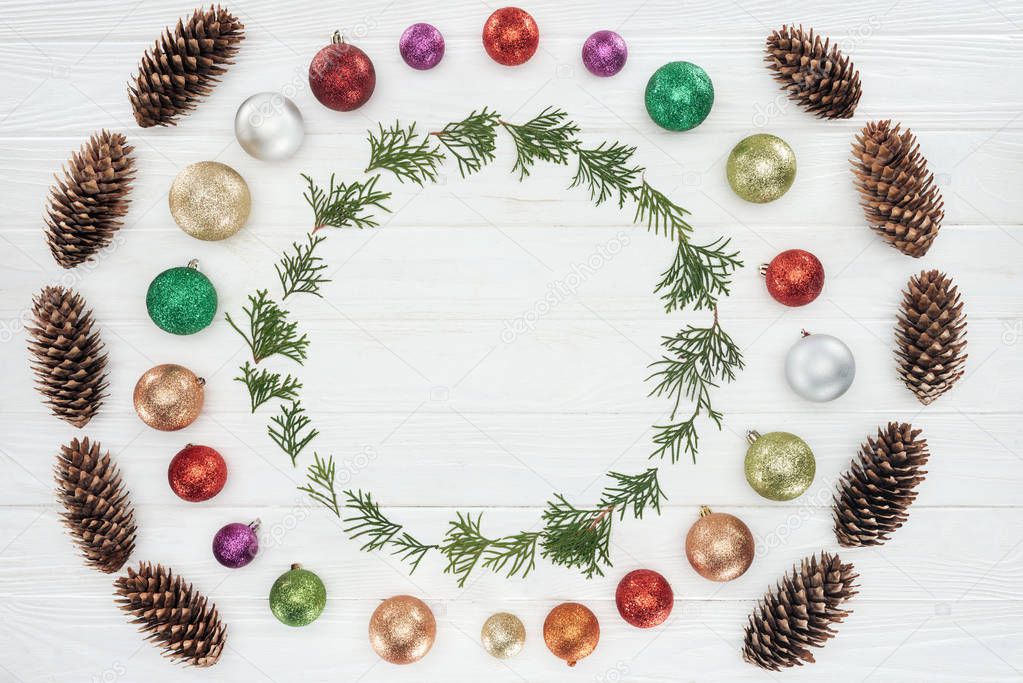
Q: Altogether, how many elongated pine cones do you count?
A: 10